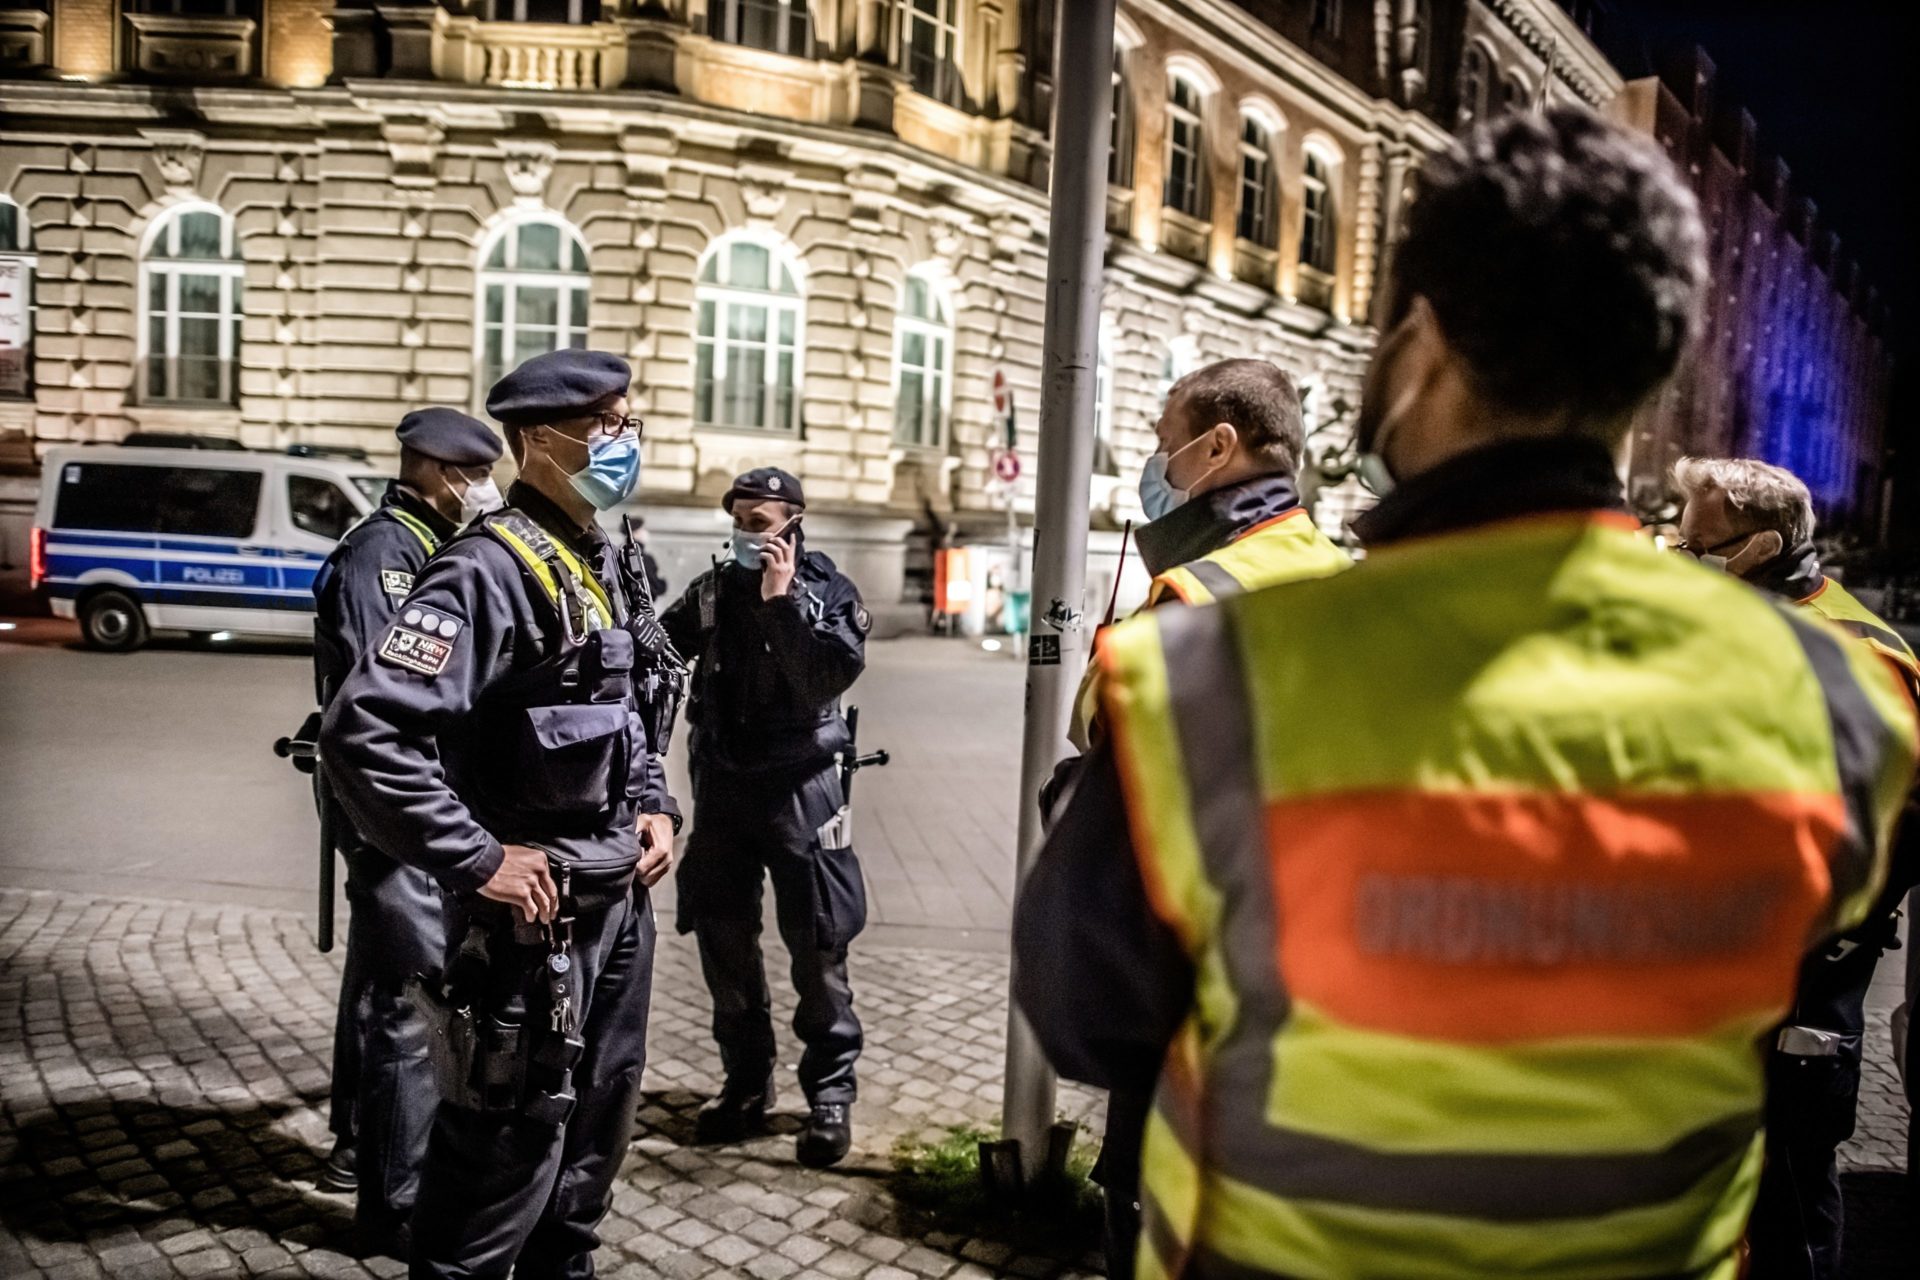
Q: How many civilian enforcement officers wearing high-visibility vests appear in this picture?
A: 3